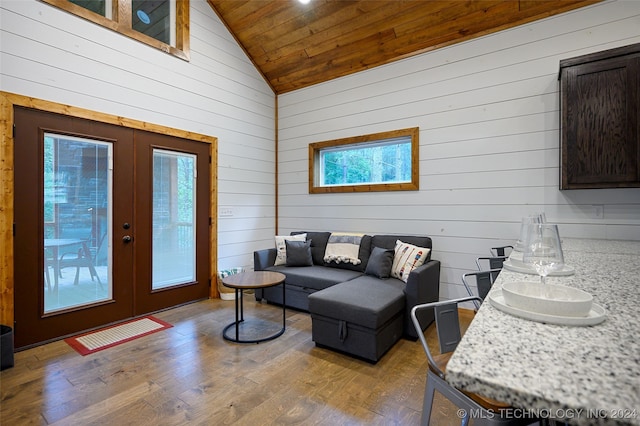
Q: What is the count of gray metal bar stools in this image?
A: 4